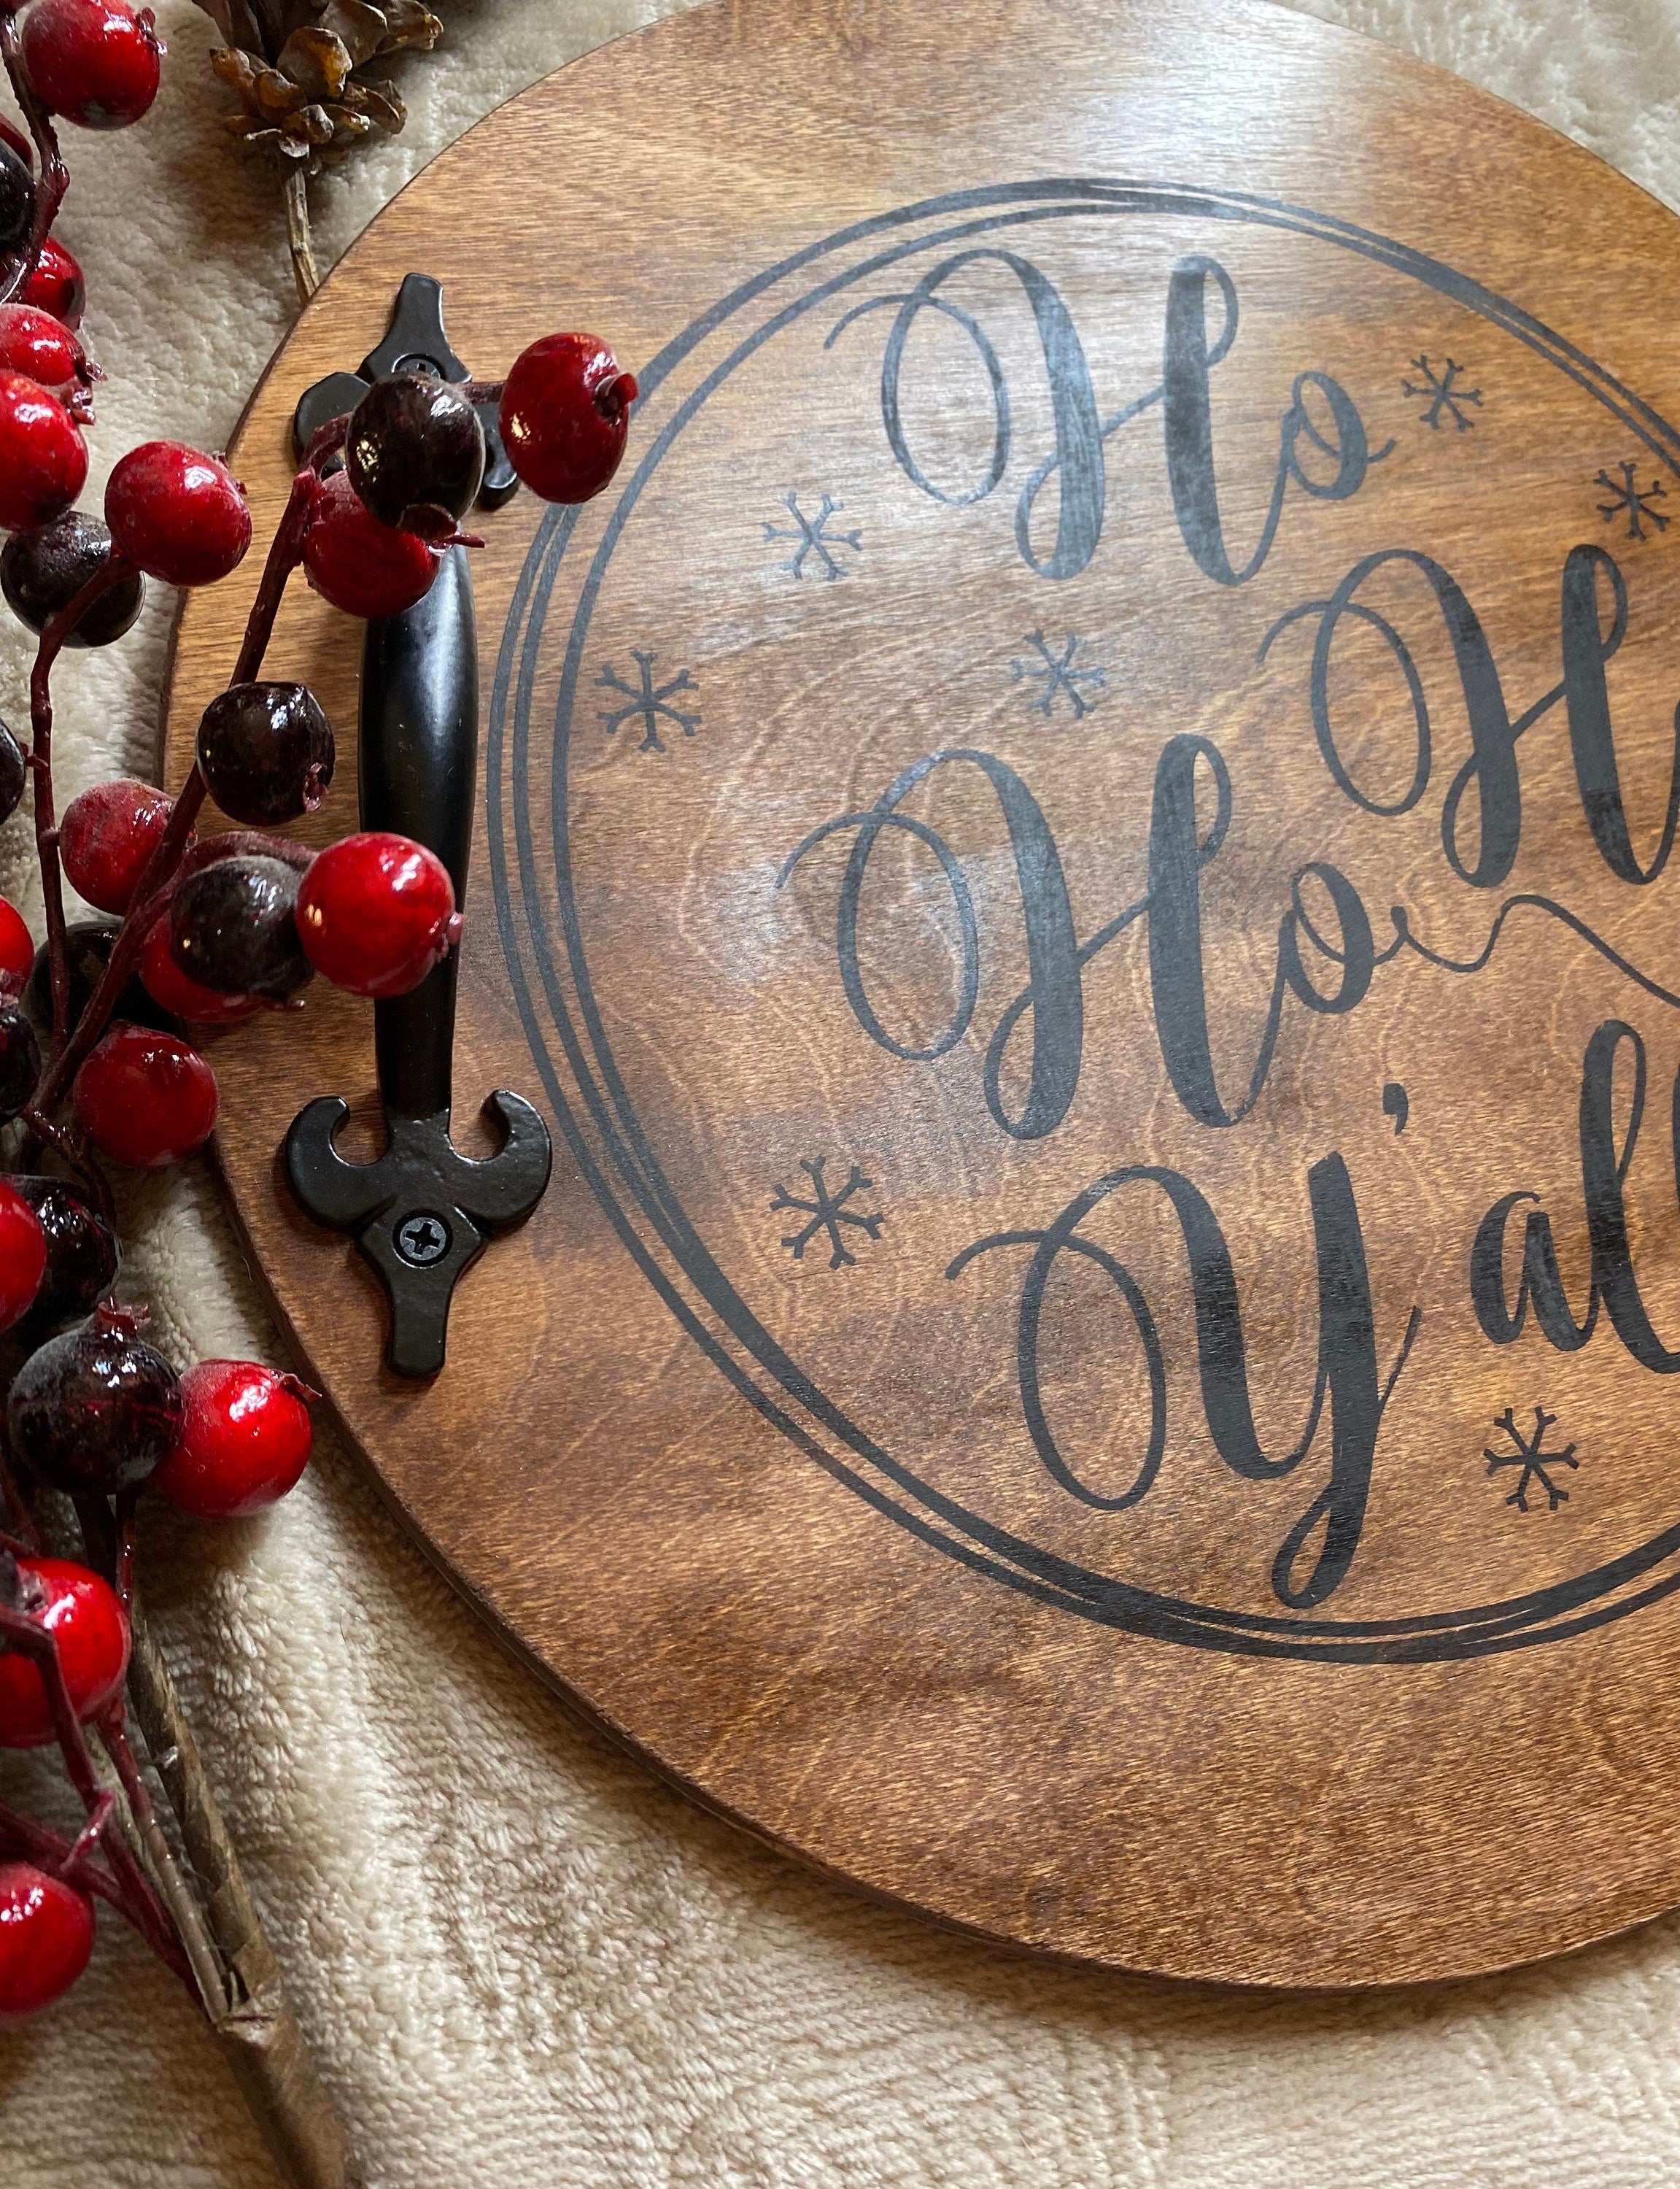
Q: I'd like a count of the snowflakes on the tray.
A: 7